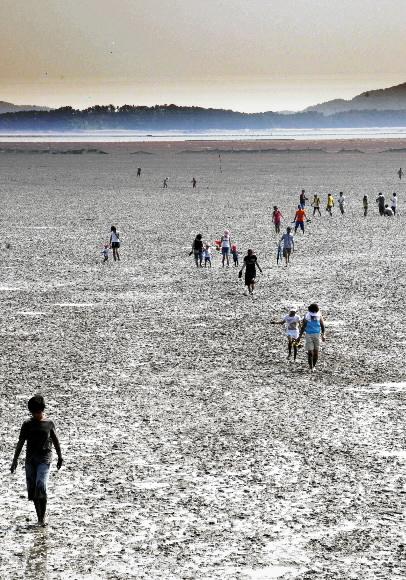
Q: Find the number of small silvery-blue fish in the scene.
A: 0